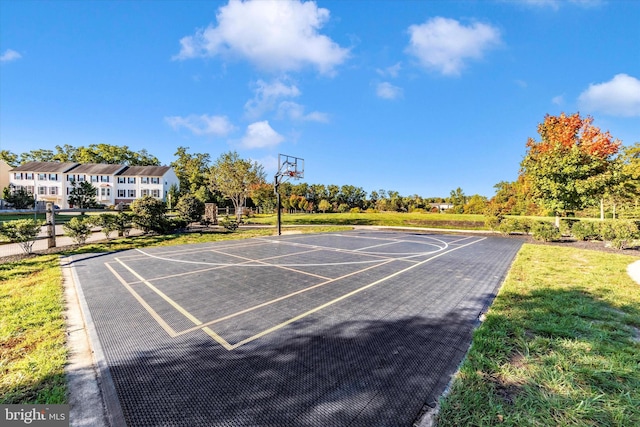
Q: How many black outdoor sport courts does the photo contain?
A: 1